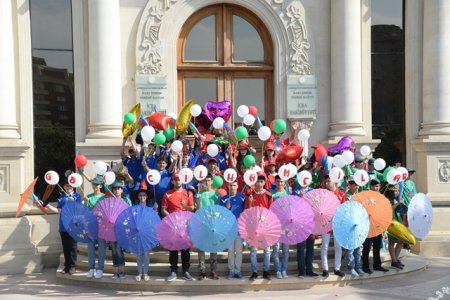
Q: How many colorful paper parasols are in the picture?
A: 12